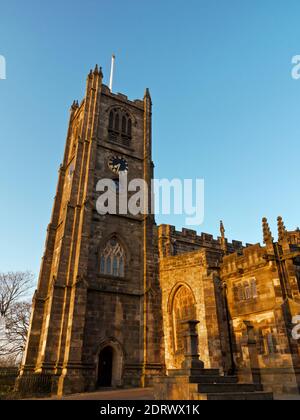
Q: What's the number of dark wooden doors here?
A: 1